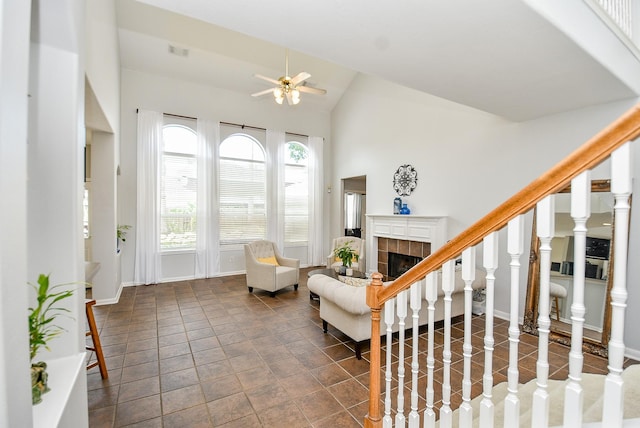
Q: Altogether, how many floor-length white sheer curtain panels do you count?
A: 4